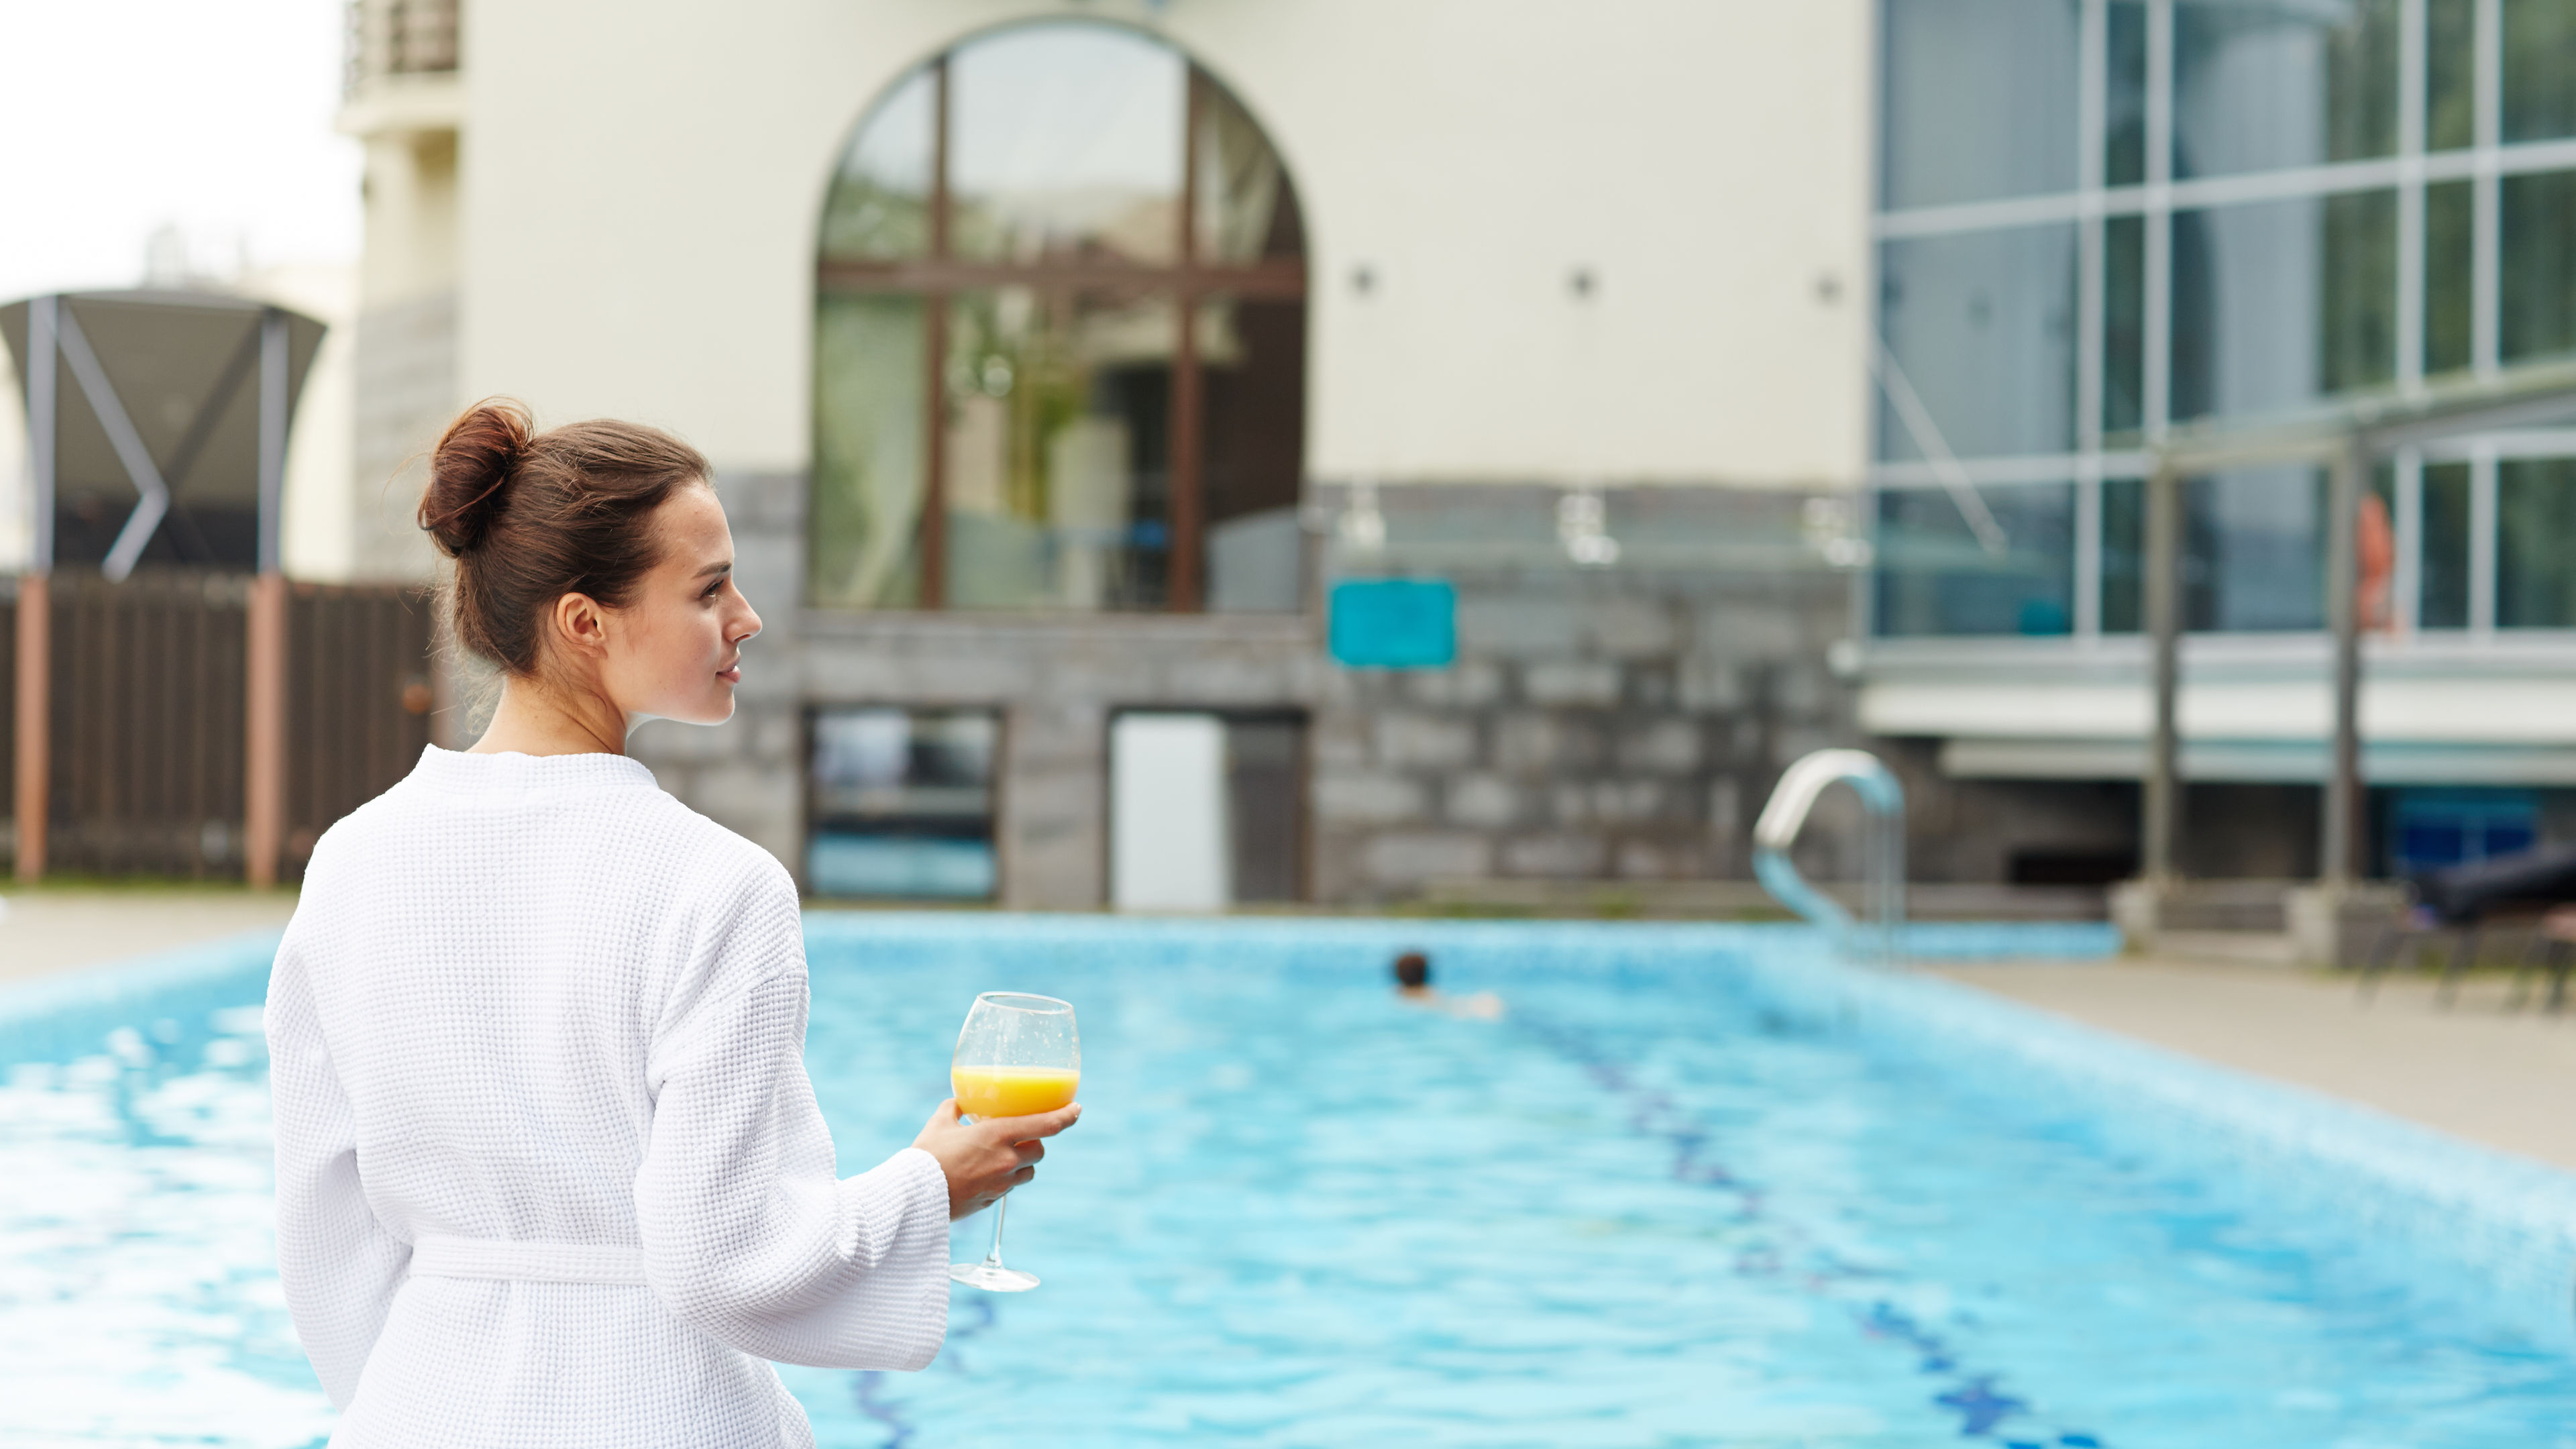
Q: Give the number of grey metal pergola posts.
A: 2